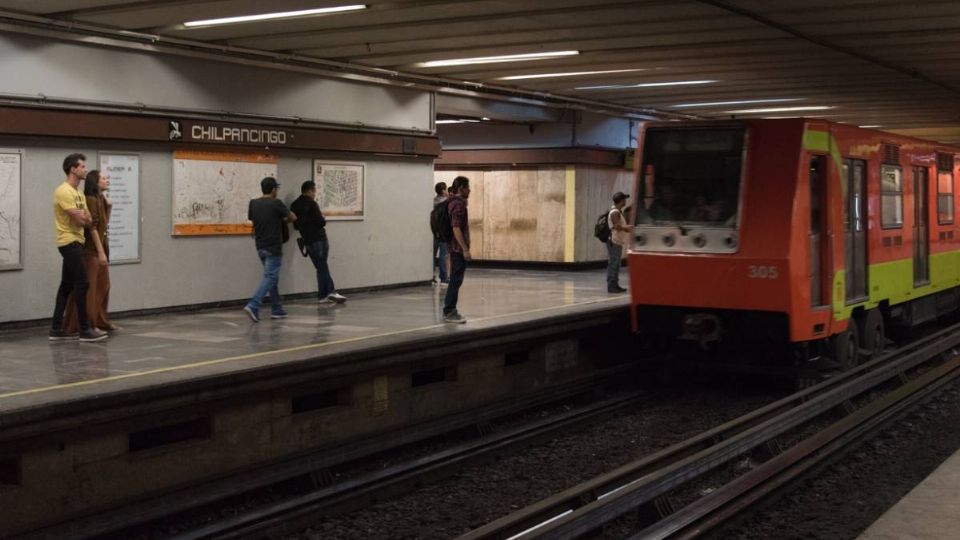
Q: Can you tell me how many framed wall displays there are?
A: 4